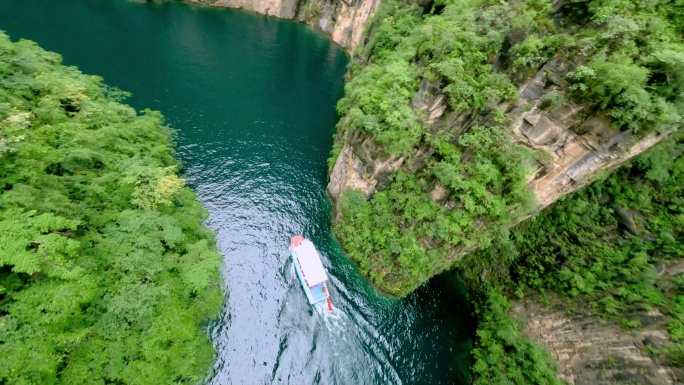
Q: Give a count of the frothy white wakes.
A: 1